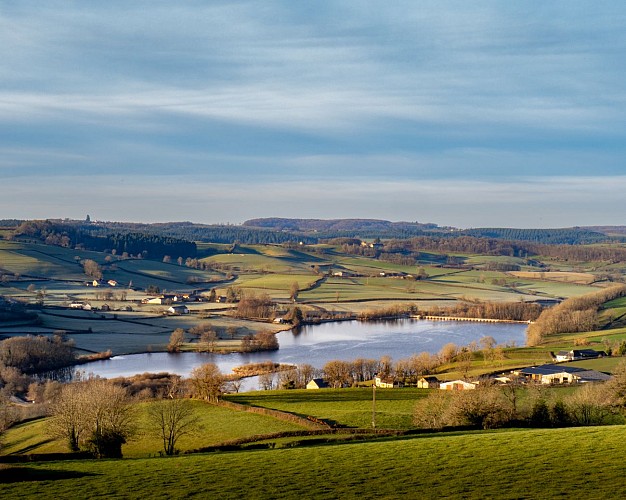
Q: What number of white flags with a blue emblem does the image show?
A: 0